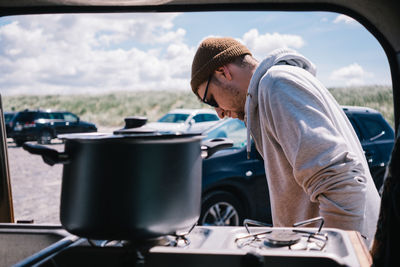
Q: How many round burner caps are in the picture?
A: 1